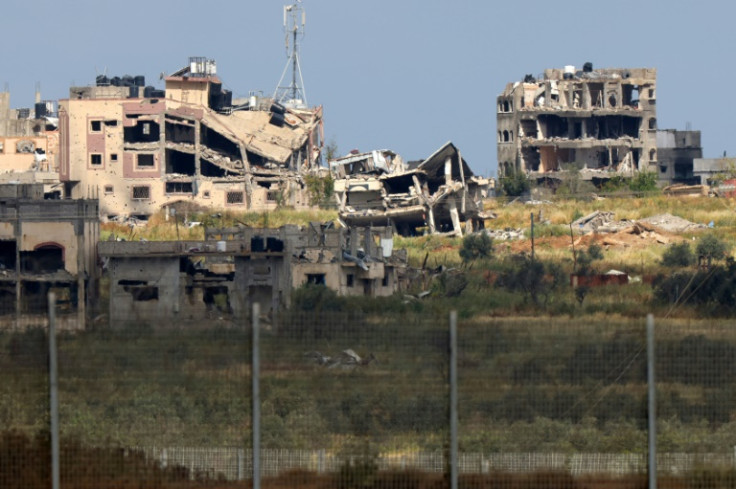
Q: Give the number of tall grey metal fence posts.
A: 4